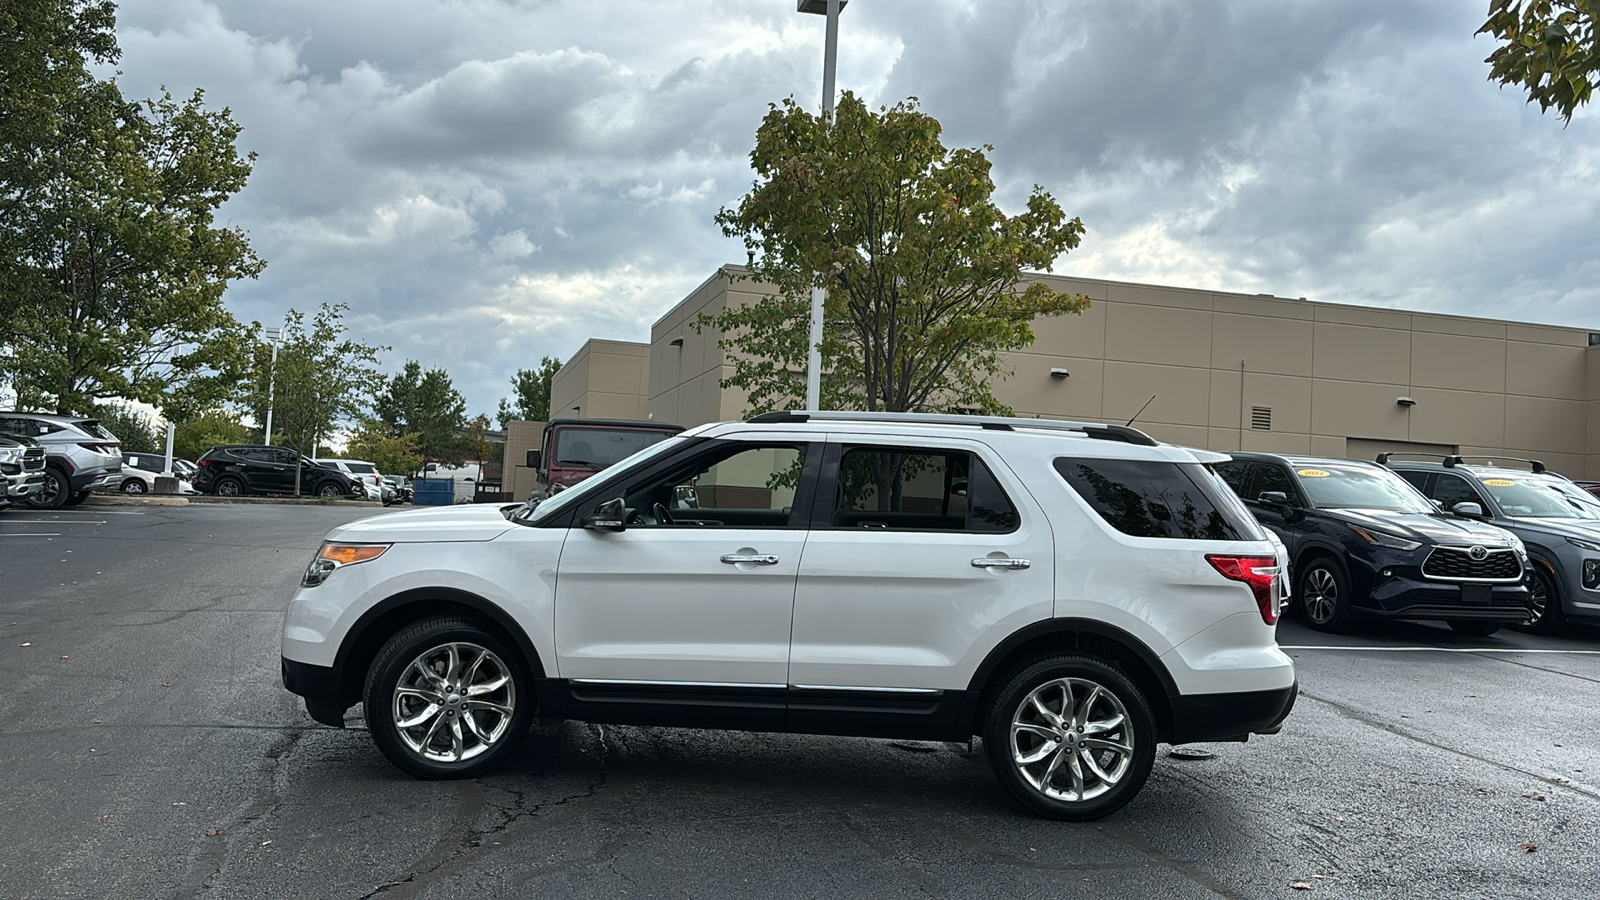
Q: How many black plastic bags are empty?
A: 0